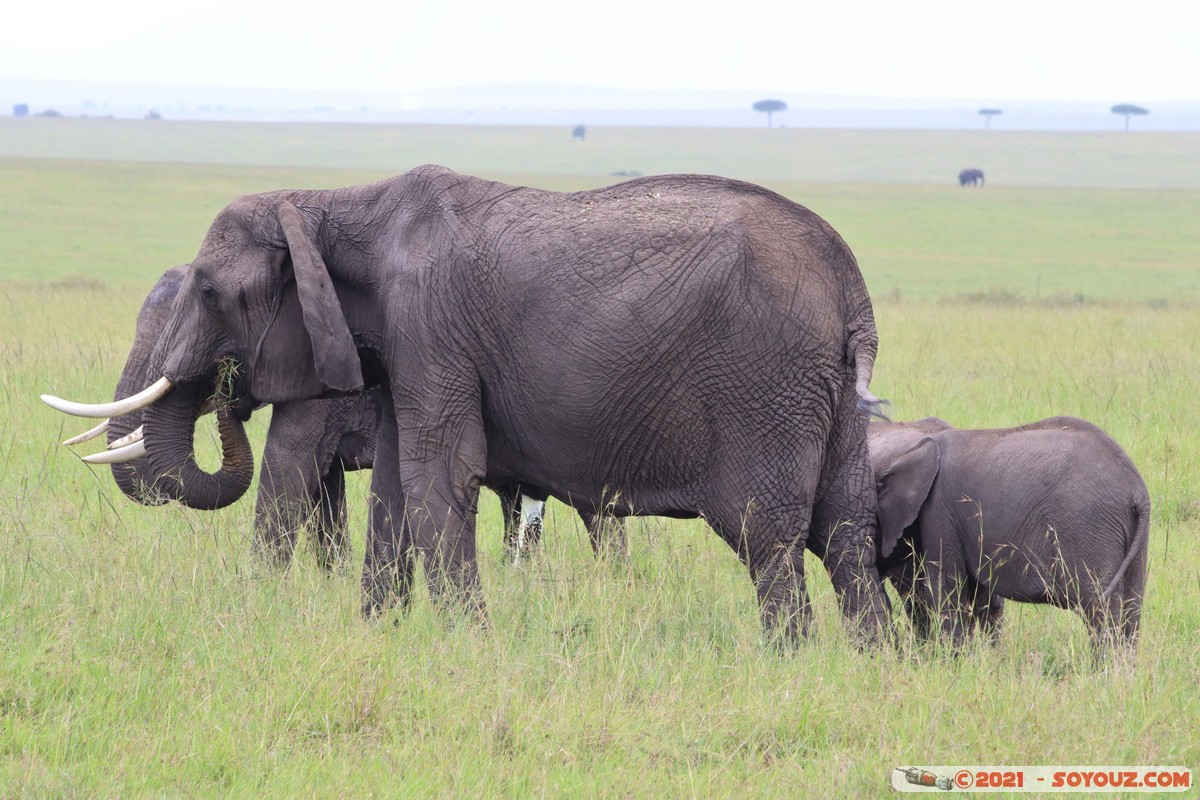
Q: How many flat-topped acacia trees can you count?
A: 3